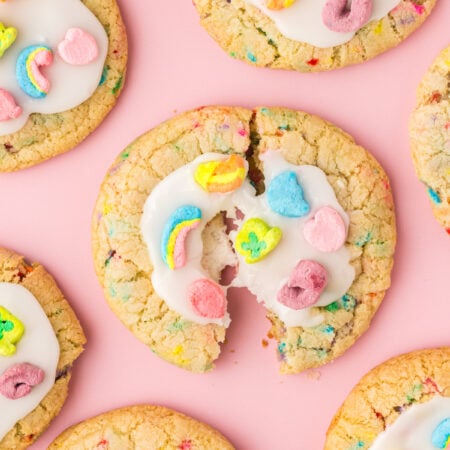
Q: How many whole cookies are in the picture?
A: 0